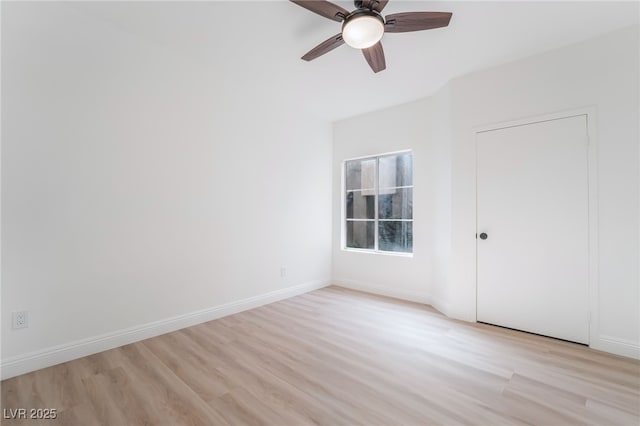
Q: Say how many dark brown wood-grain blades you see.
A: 5